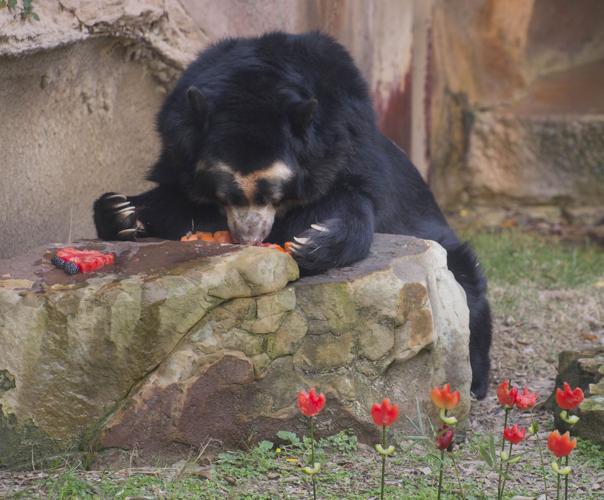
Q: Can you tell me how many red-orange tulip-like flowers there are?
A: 8